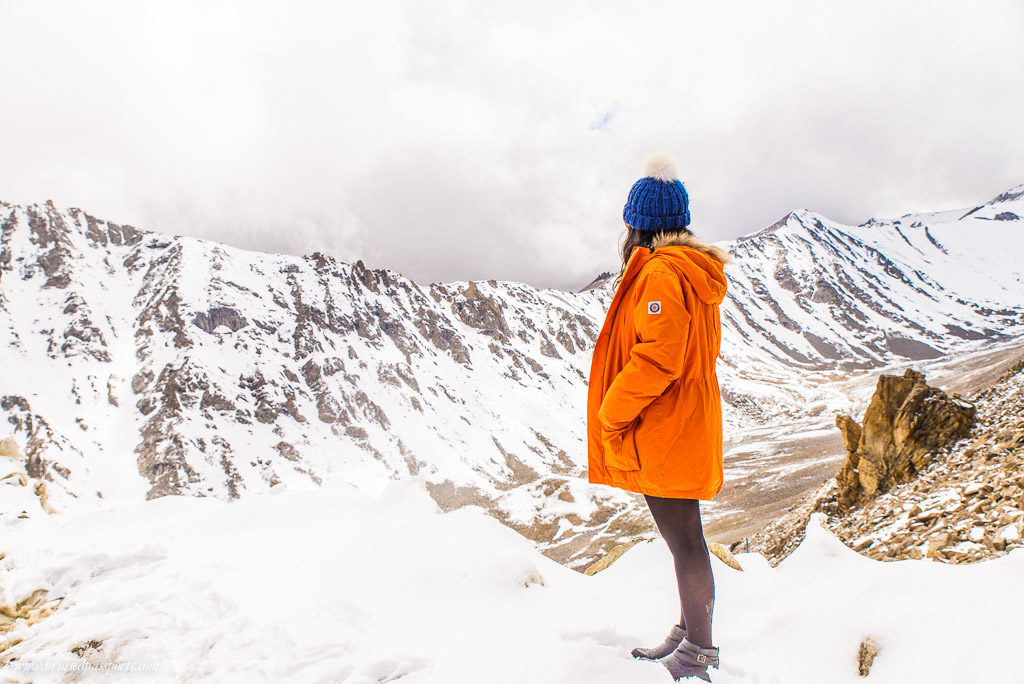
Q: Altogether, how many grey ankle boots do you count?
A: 2